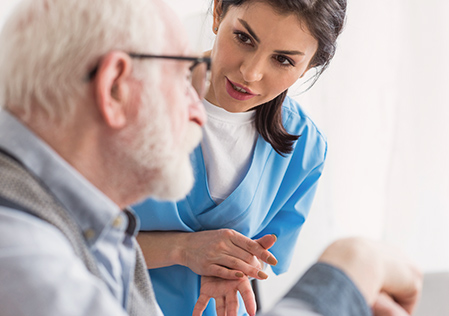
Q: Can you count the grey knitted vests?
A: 1